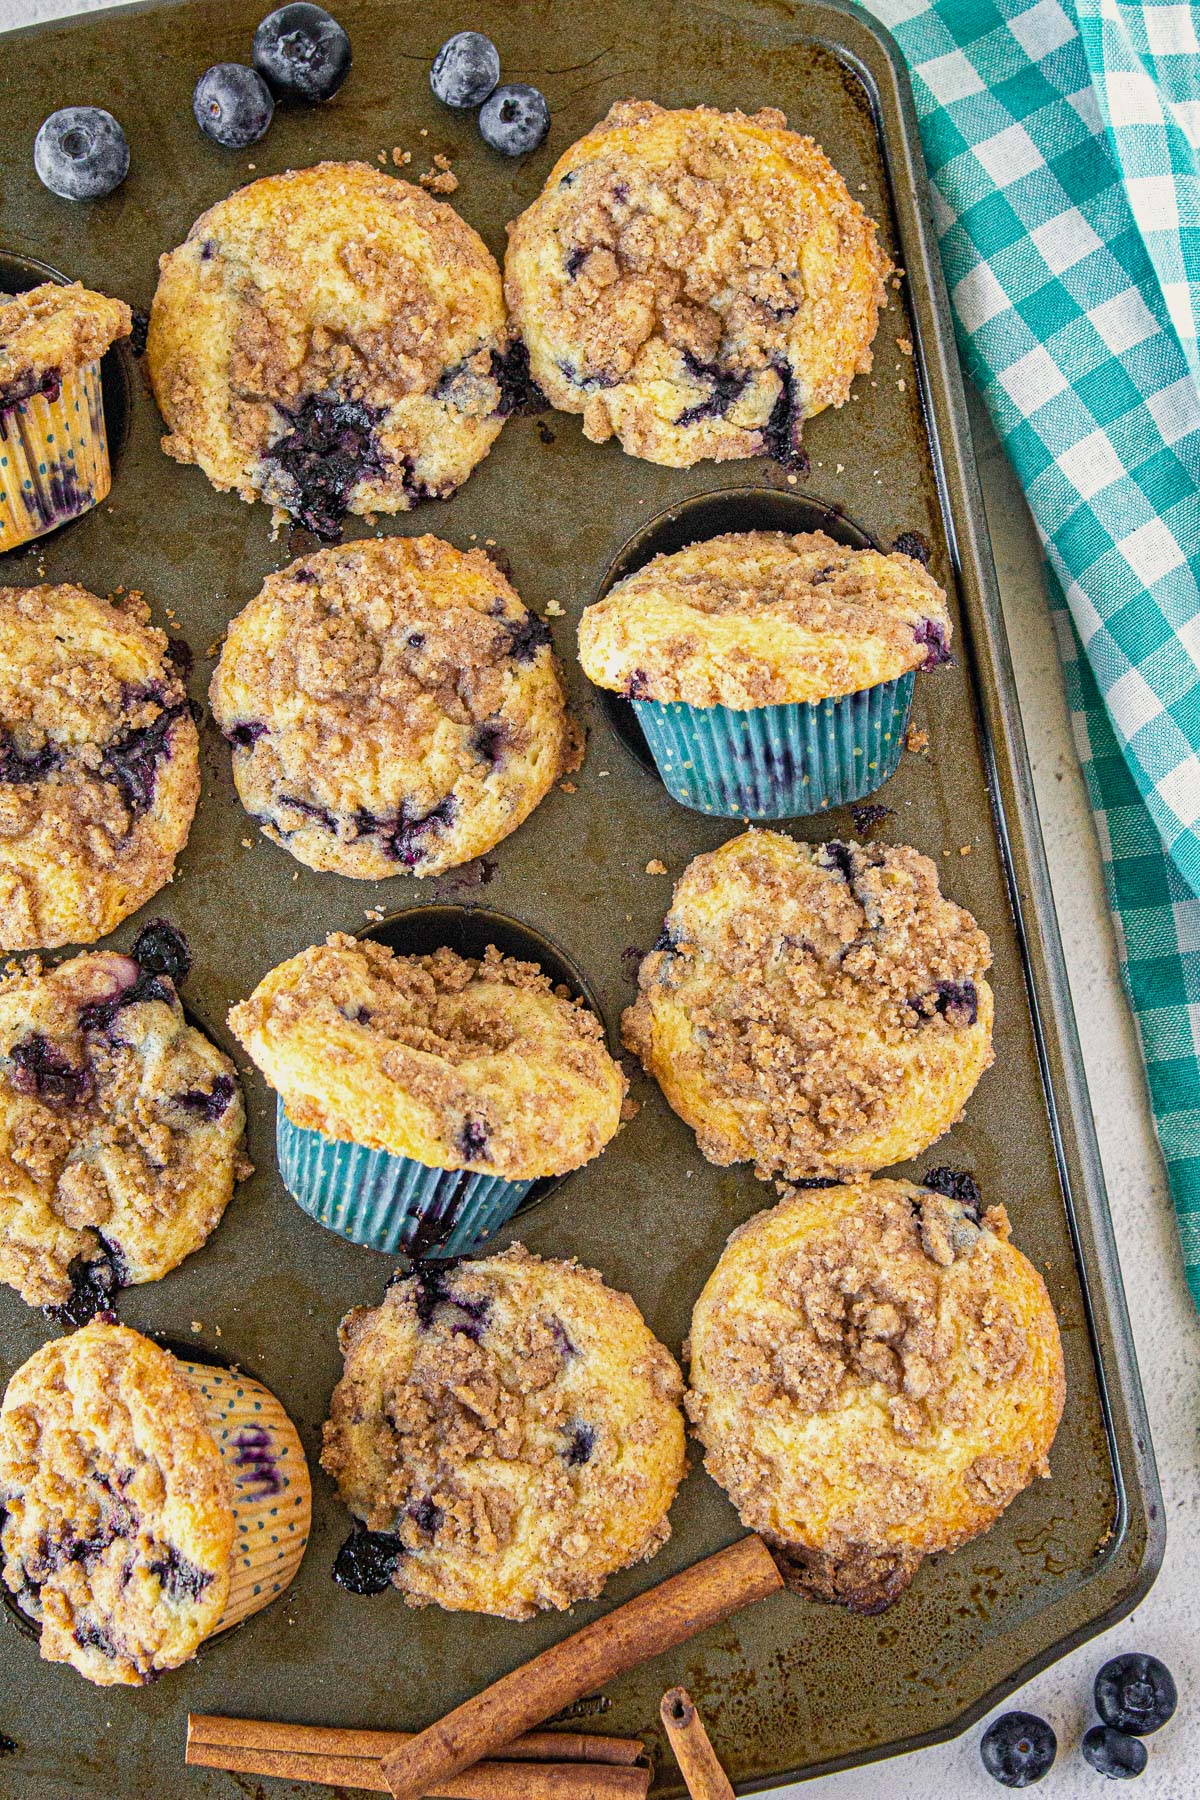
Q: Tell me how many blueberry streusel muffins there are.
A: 12